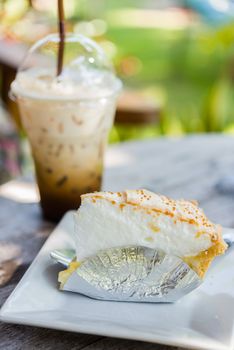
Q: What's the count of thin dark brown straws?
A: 1